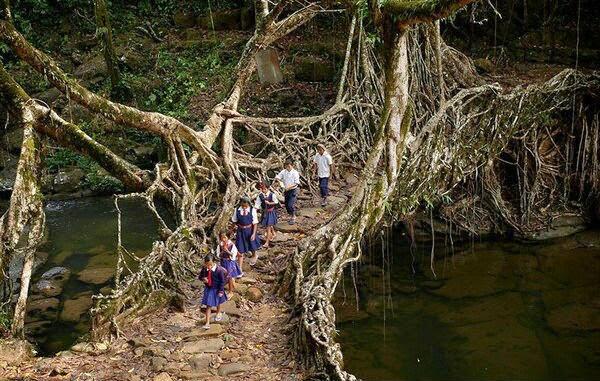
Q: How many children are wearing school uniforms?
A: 6